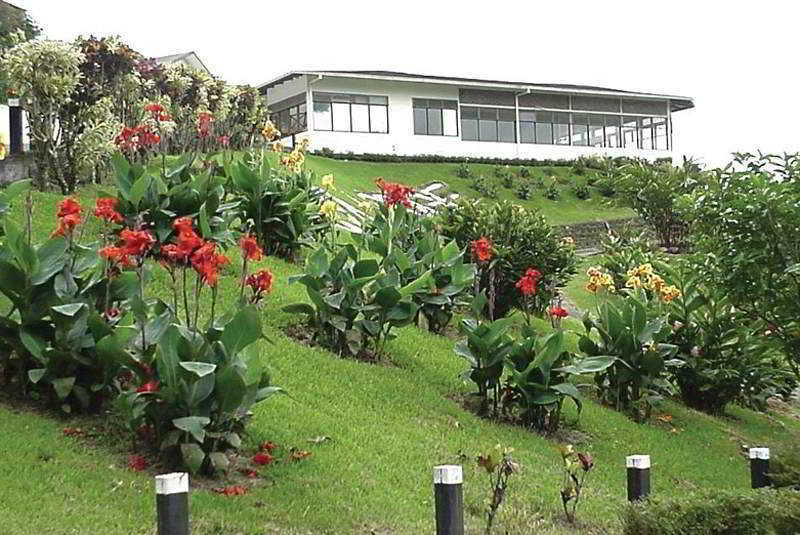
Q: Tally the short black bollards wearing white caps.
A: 4